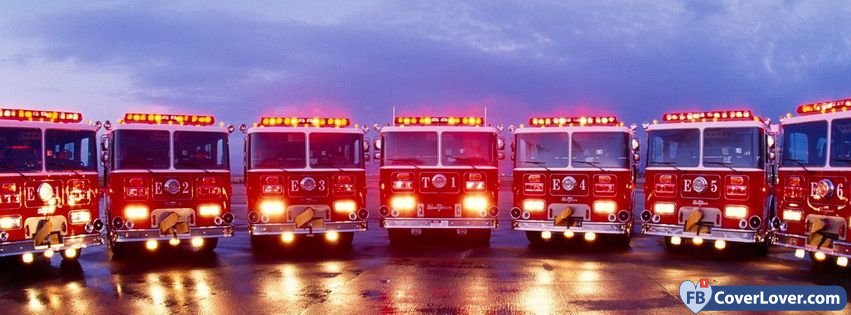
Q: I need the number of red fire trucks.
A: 7